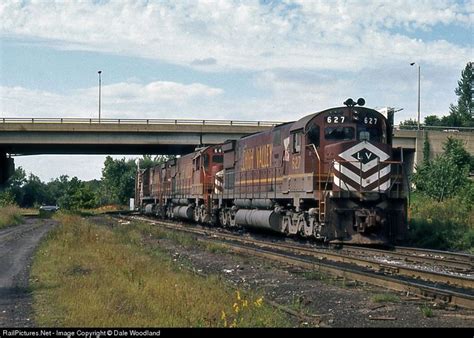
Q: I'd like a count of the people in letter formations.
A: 0